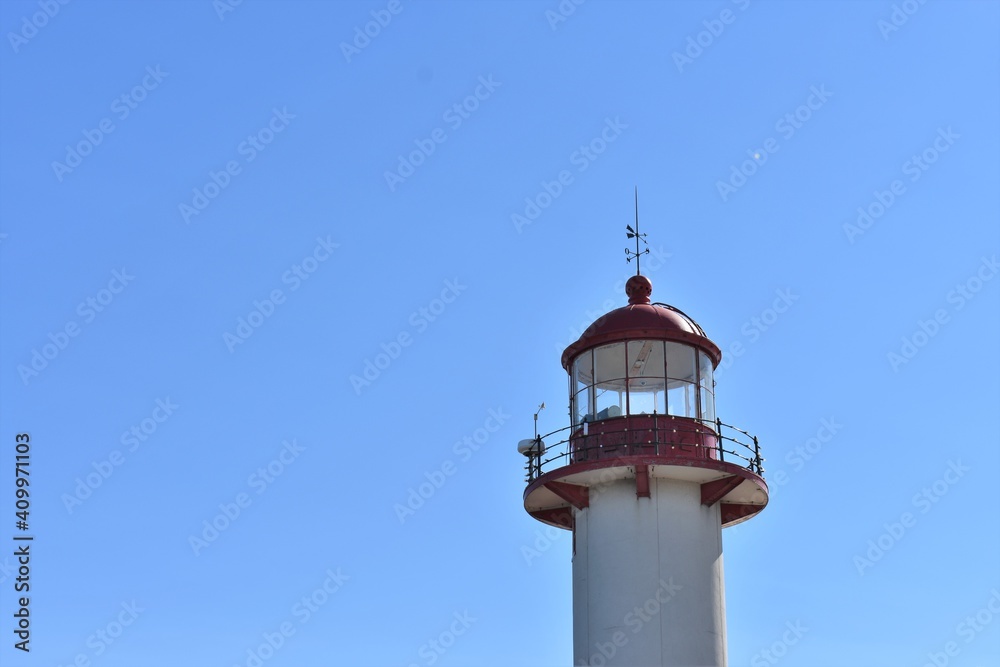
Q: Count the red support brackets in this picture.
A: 5